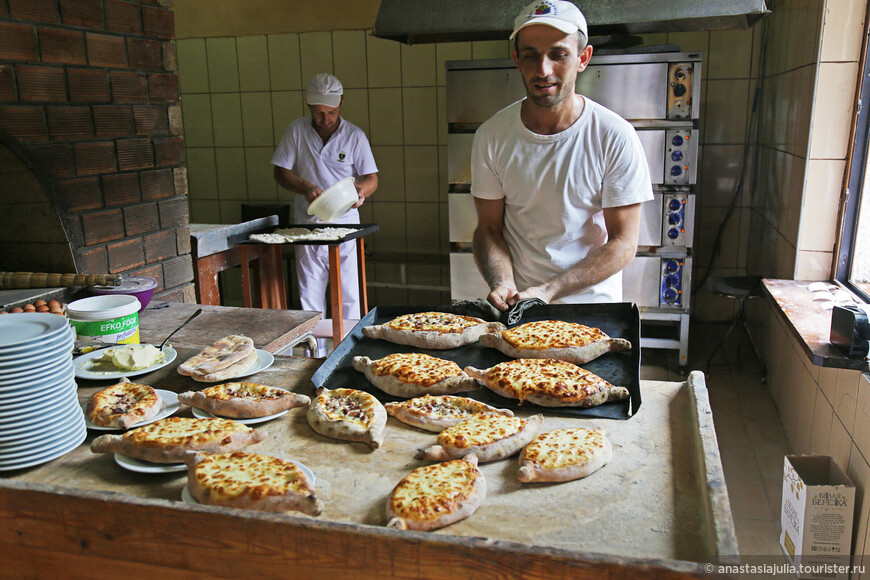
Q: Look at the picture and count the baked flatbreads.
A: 15